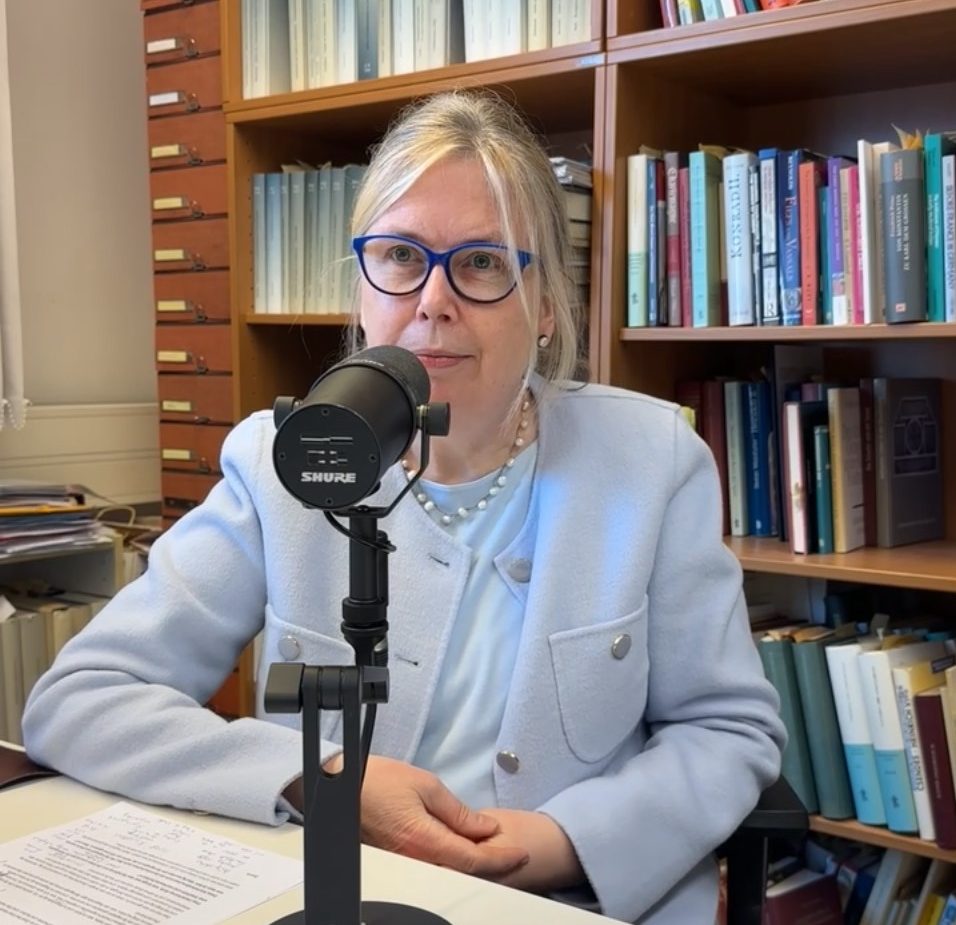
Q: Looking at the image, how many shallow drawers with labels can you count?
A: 9